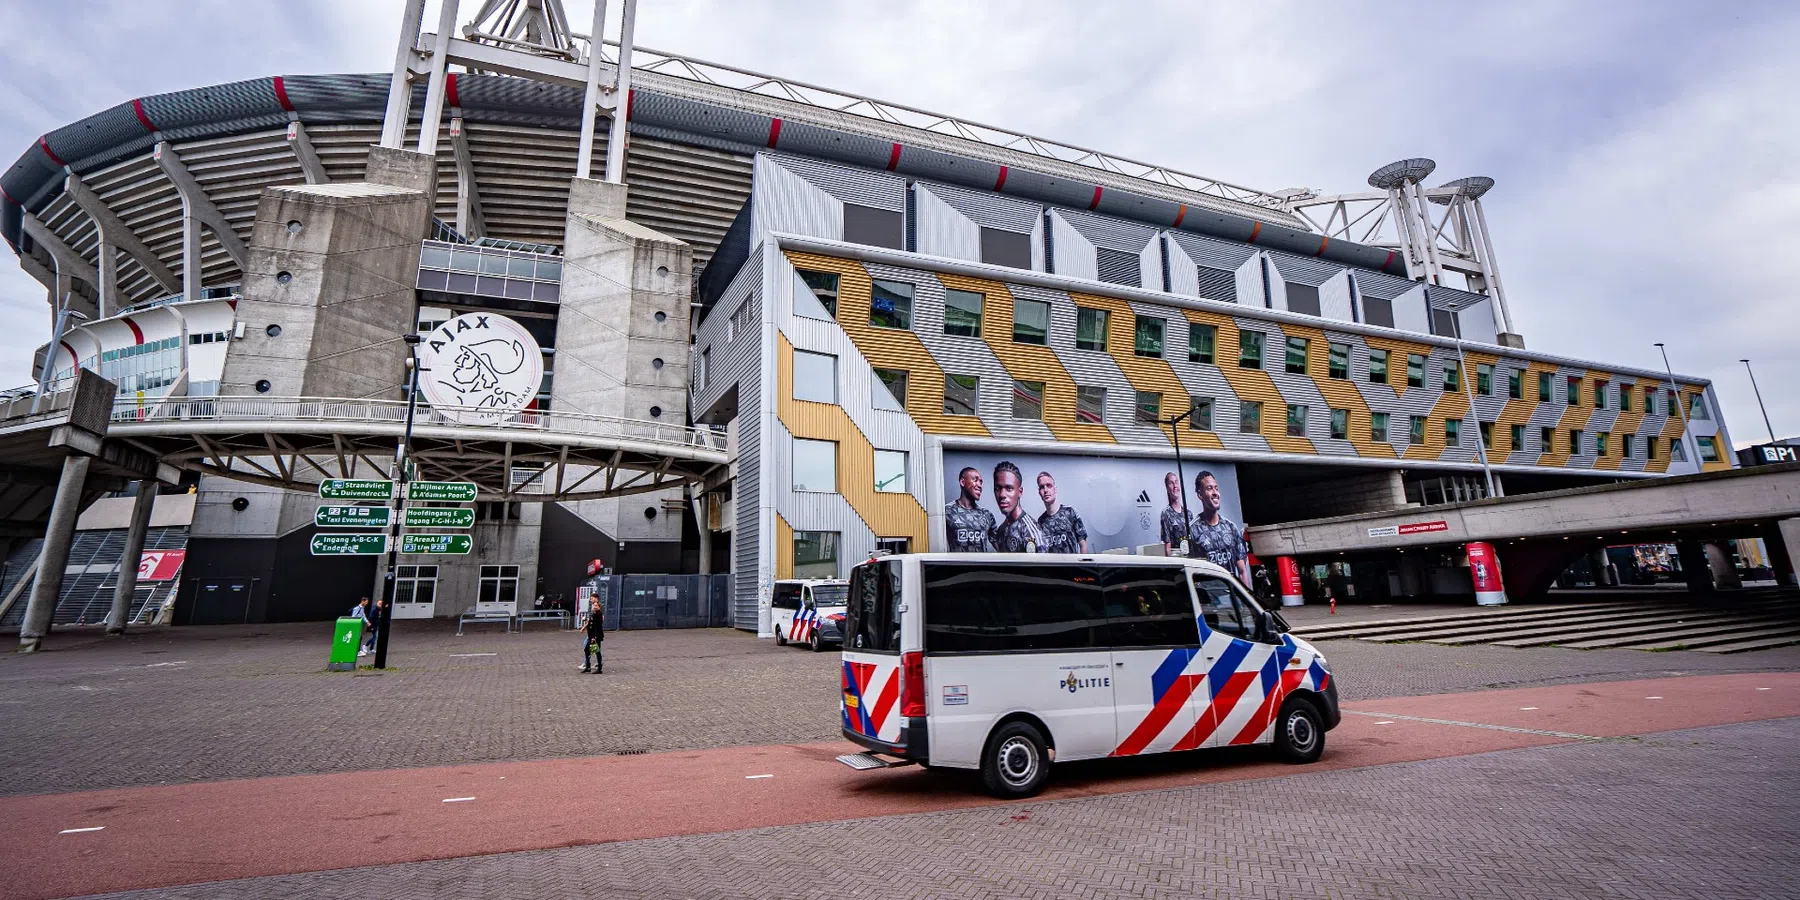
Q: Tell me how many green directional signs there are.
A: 6